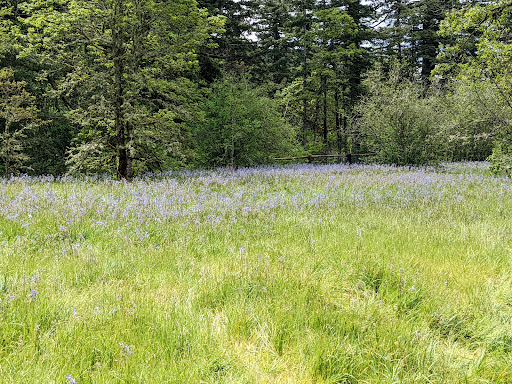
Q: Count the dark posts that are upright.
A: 2